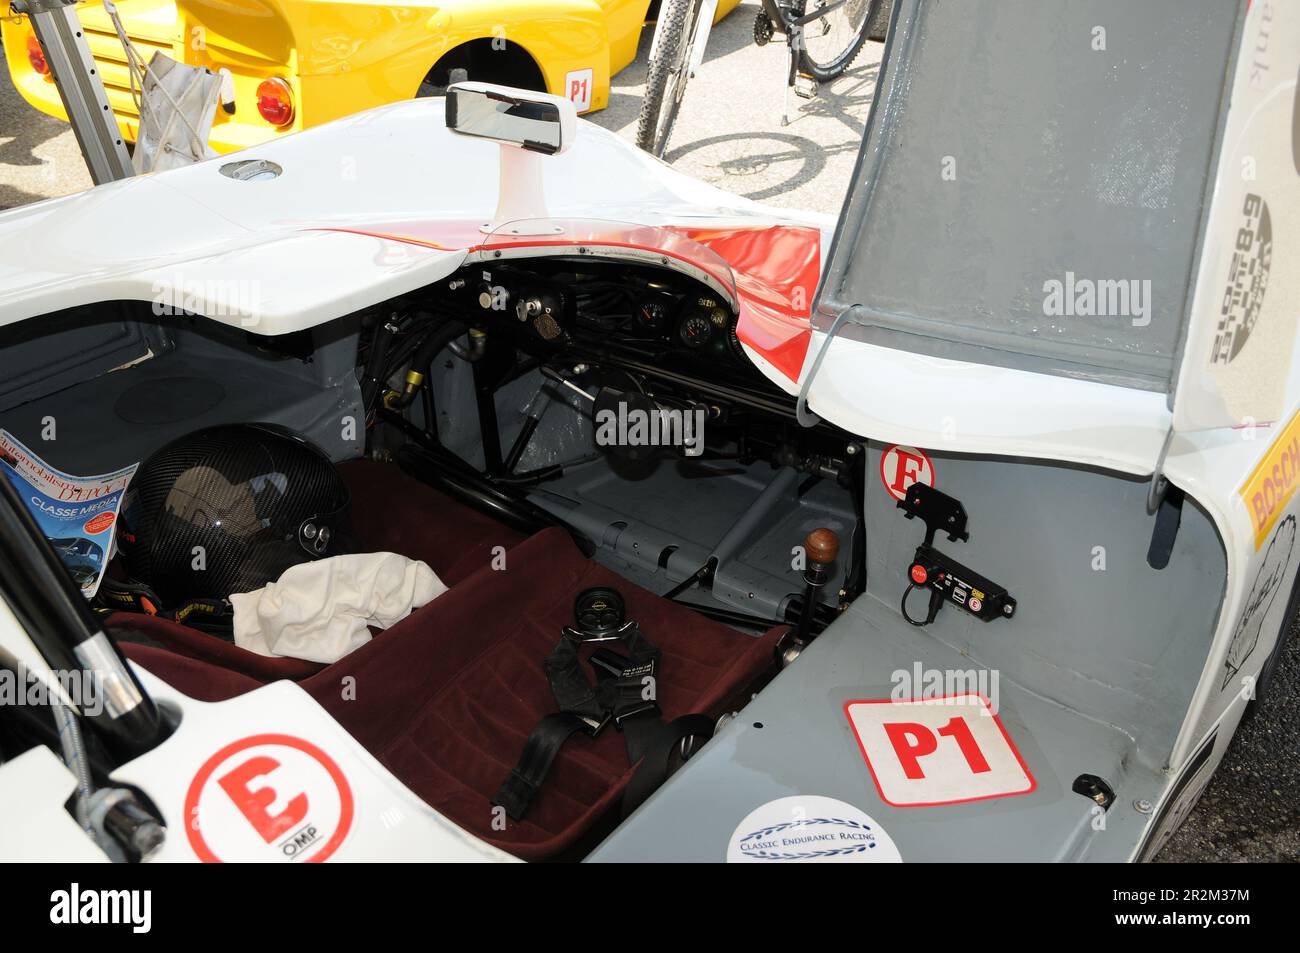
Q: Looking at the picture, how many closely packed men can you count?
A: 0